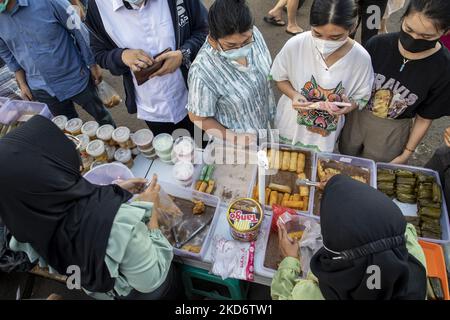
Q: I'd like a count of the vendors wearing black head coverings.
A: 2